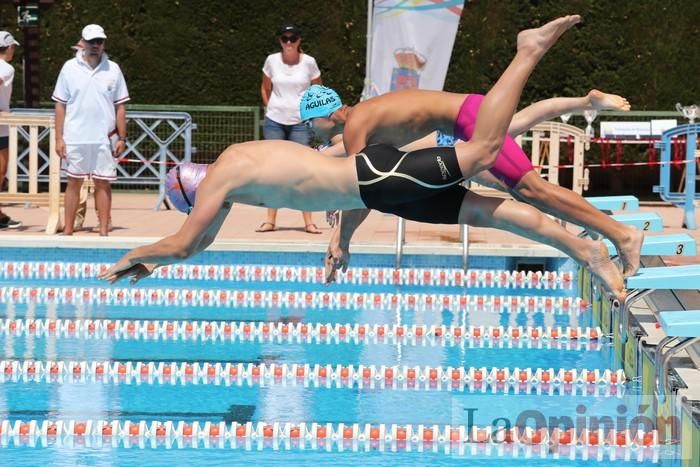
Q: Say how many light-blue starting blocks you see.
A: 5